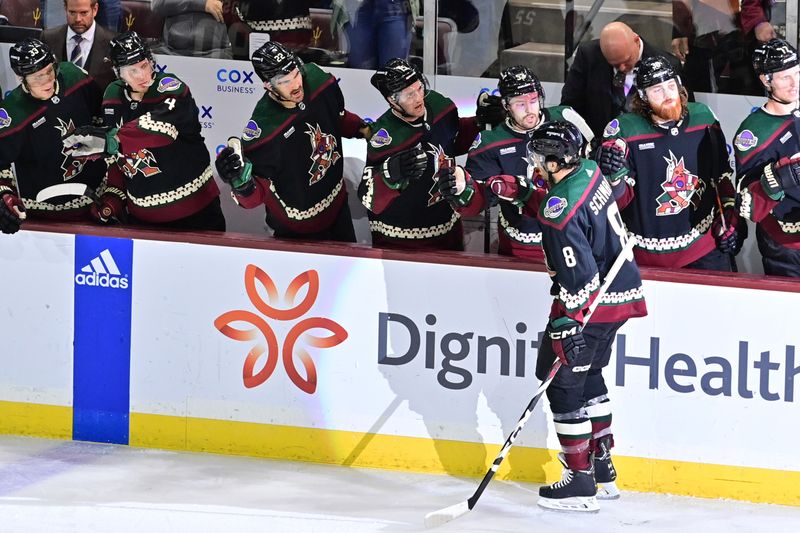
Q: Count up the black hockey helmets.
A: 8